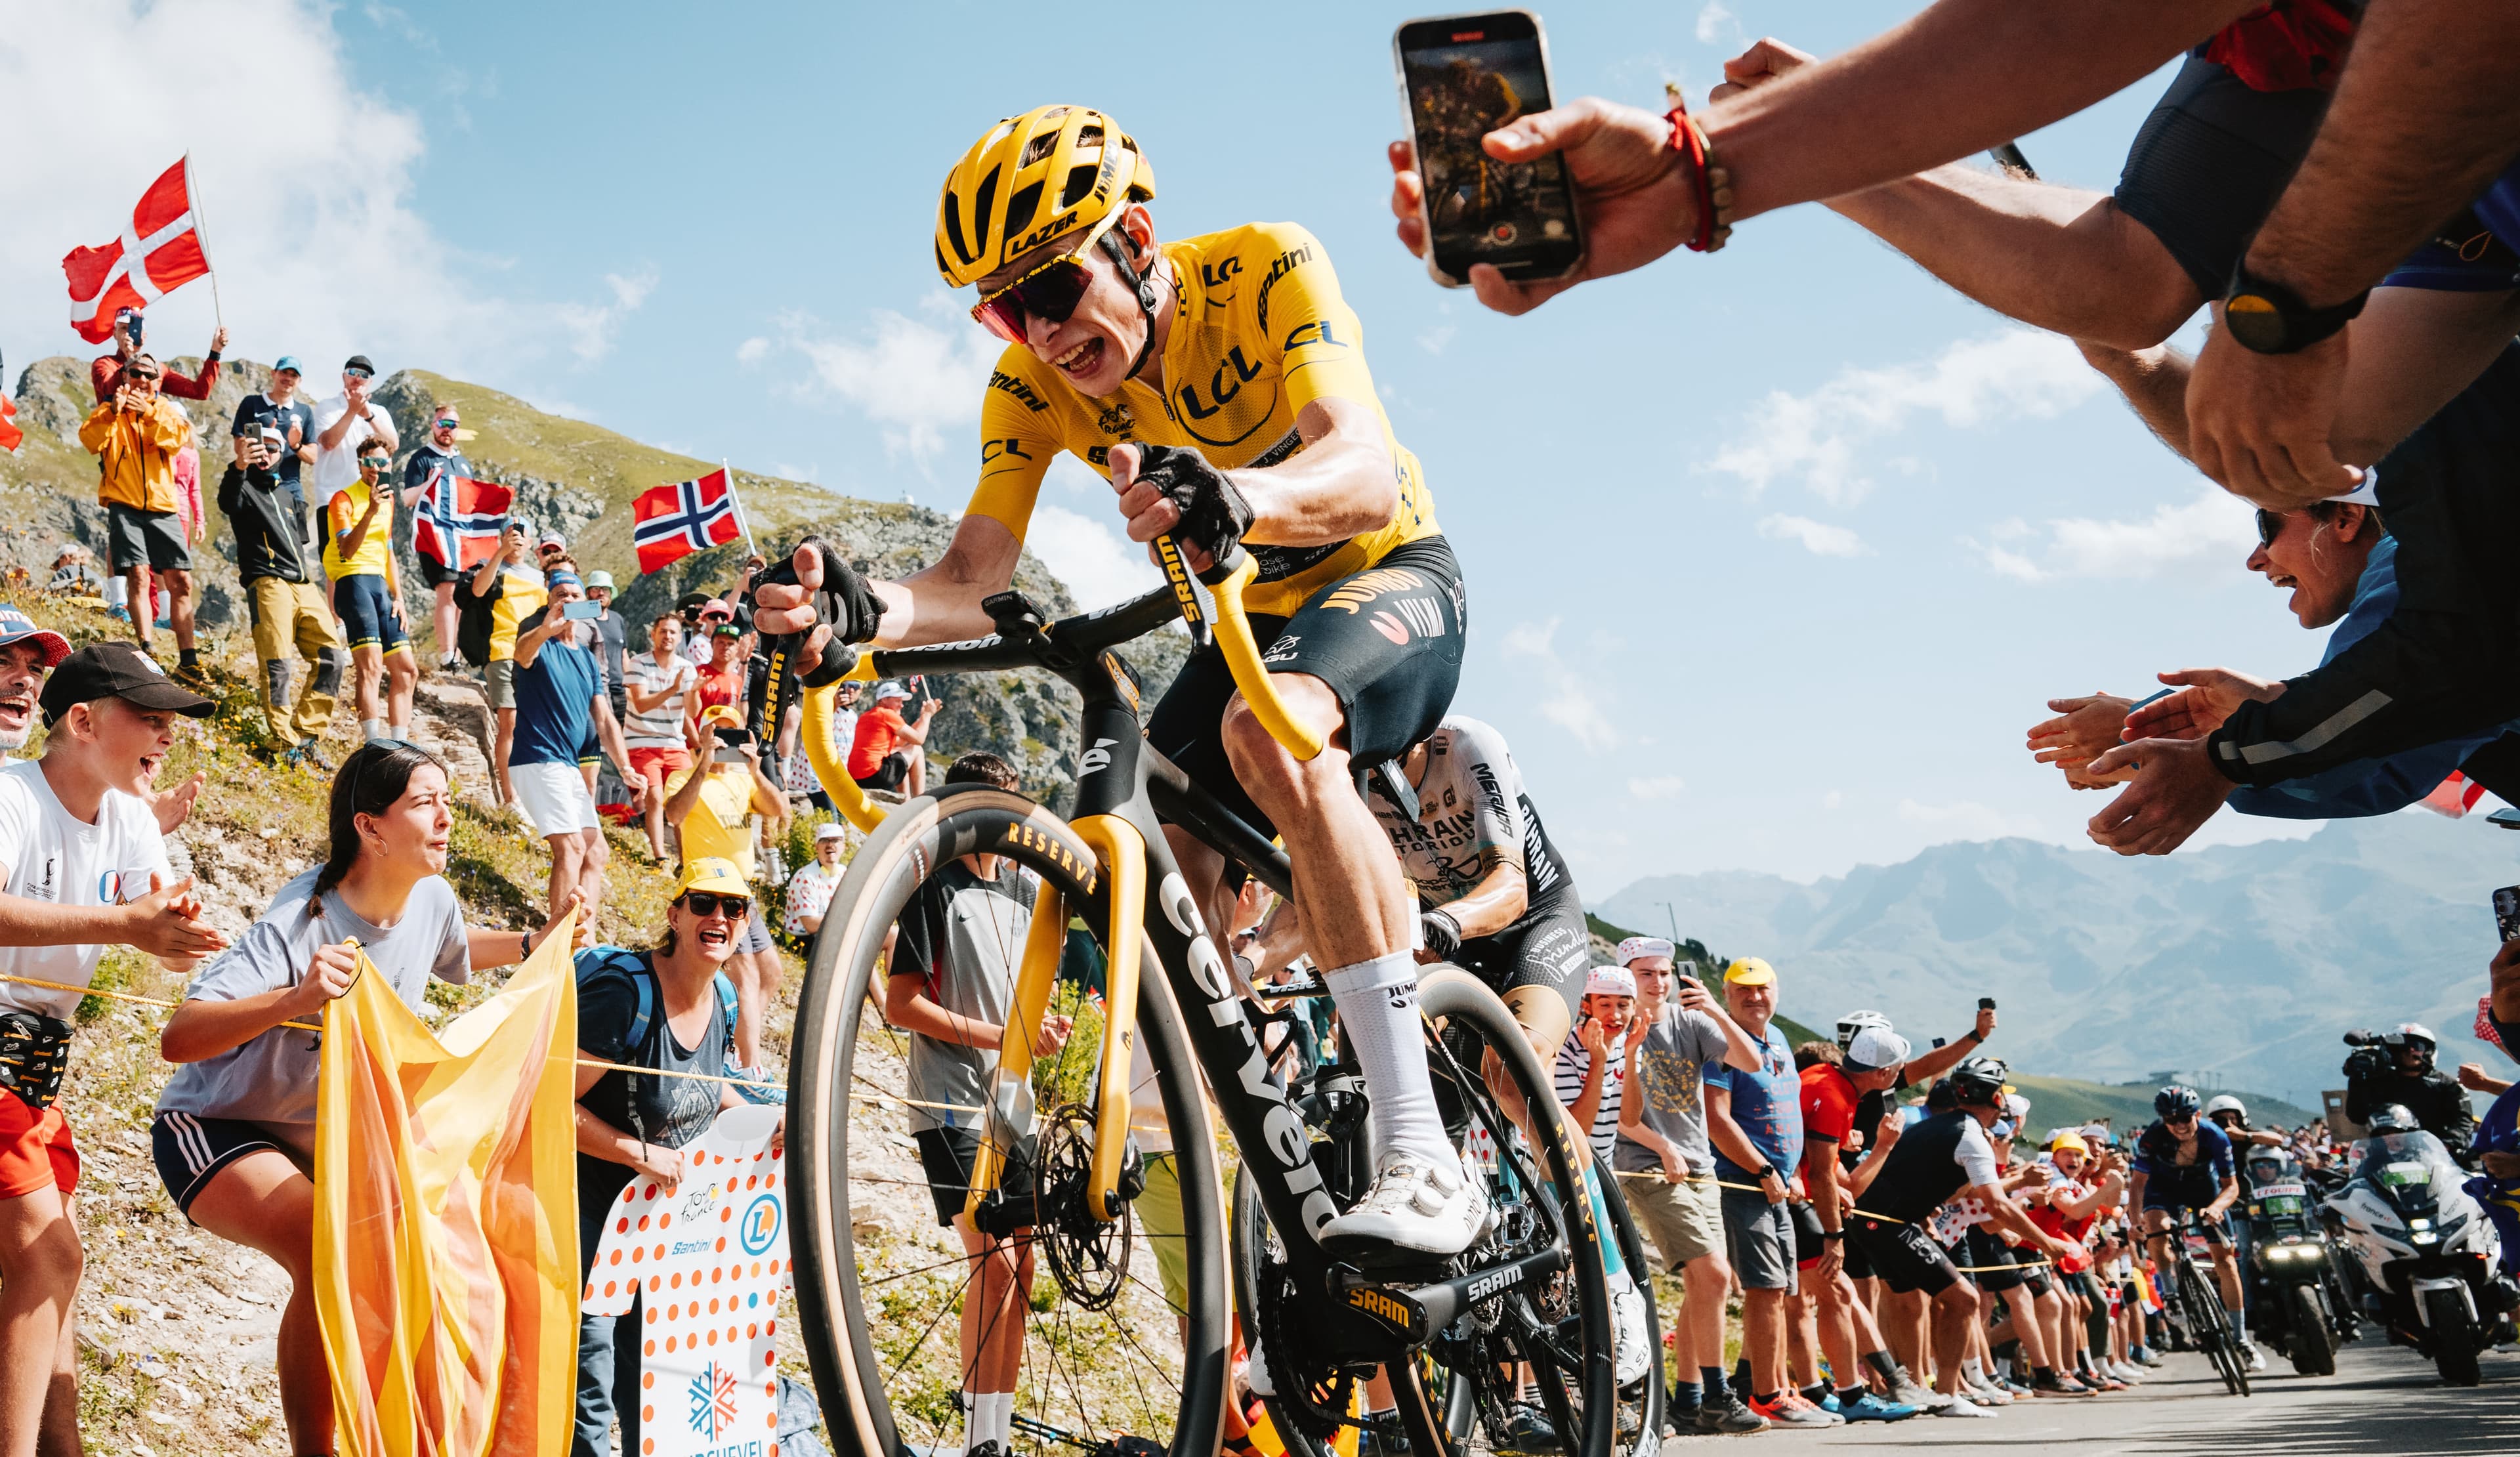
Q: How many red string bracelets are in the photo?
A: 1